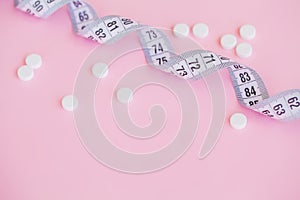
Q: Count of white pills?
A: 11